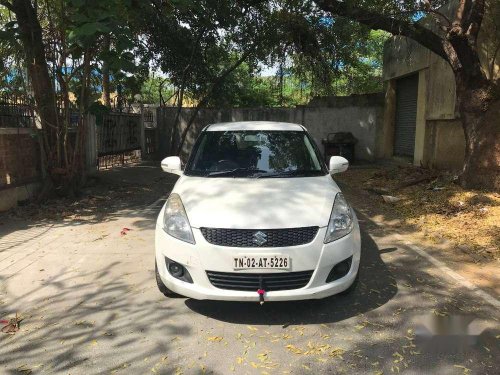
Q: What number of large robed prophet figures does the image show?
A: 0